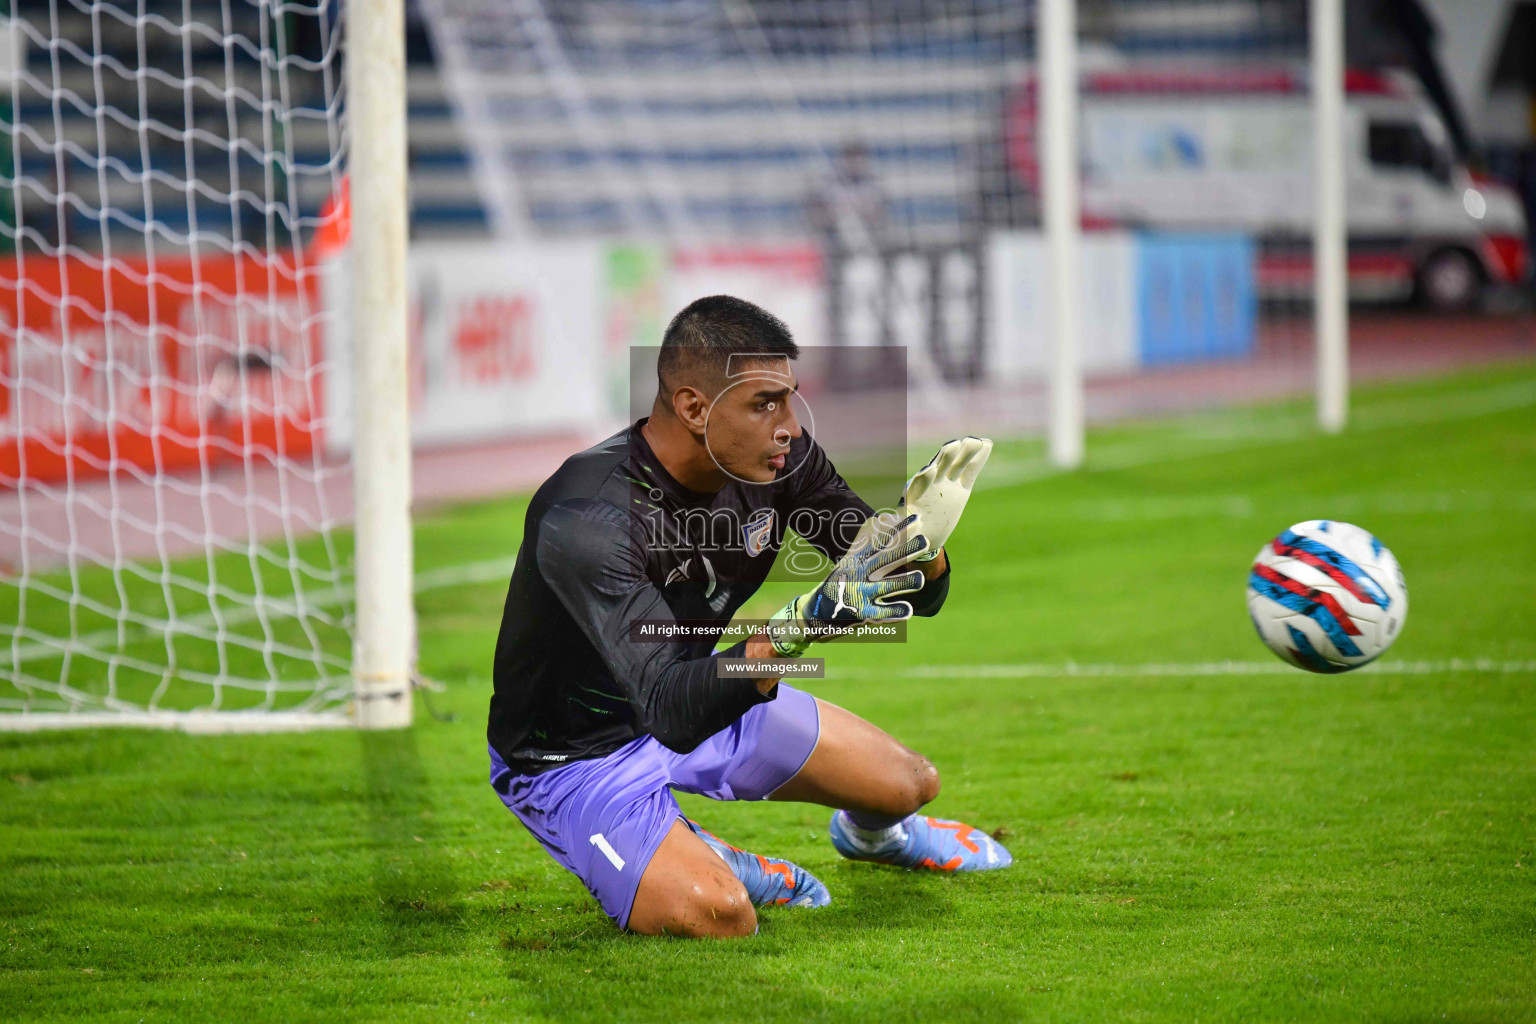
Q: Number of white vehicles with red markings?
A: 1